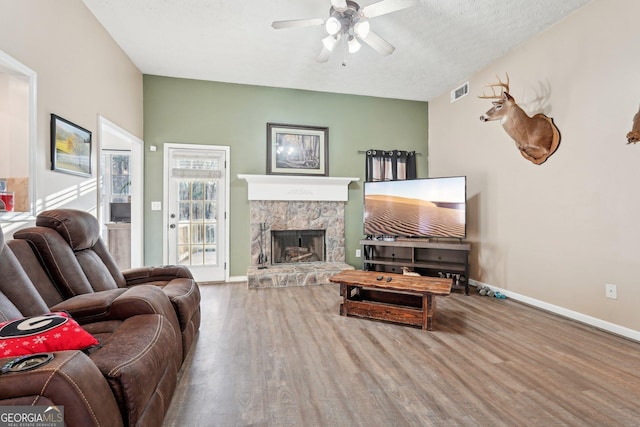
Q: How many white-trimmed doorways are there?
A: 2